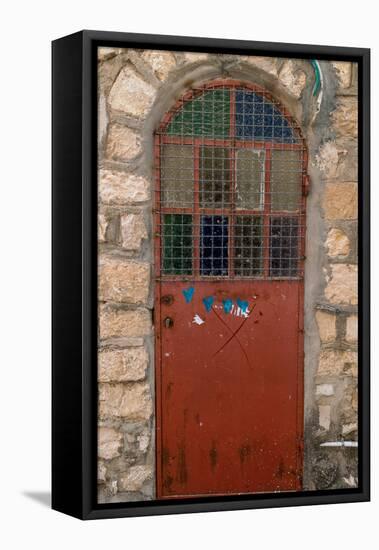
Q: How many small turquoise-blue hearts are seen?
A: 4